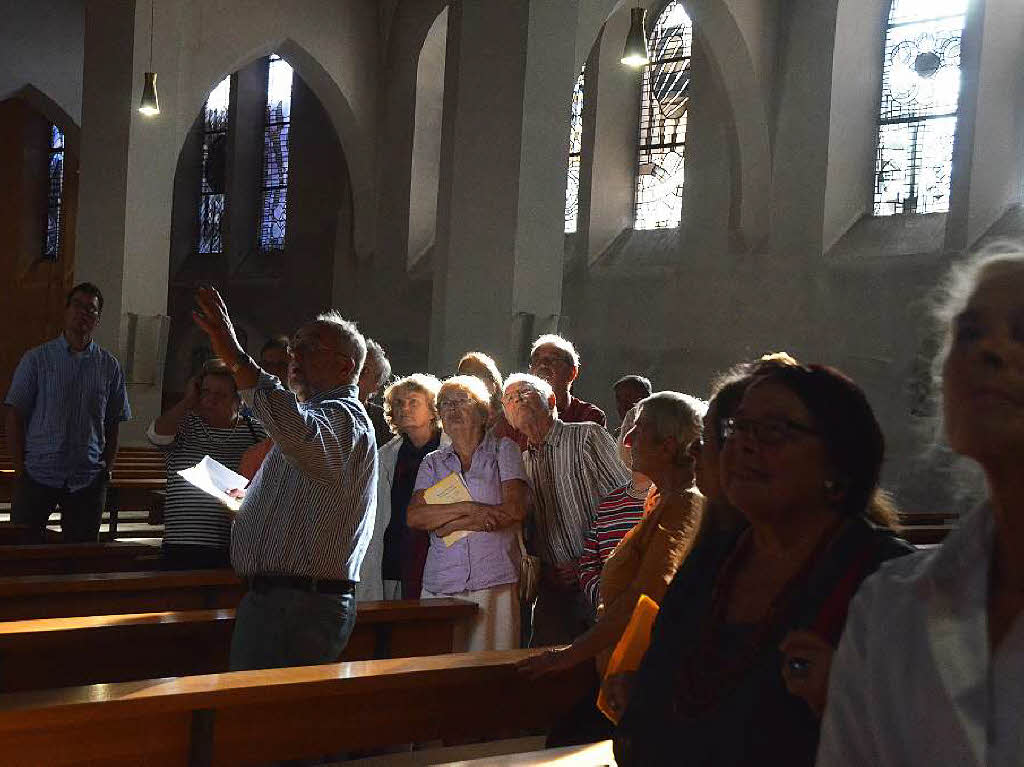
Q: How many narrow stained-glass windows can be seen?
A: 6